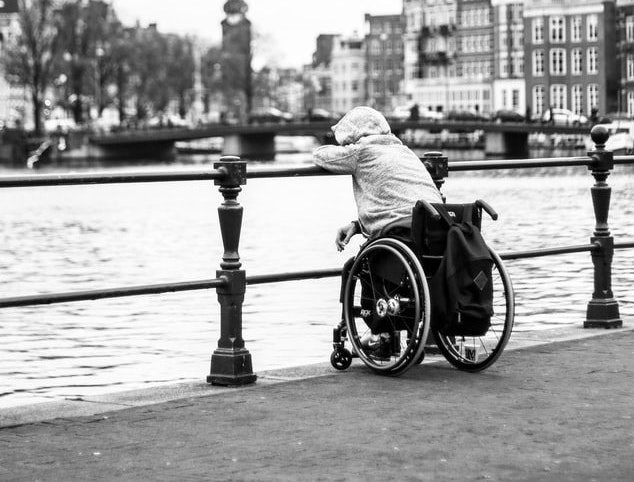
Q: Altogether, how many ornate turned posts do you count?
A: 3